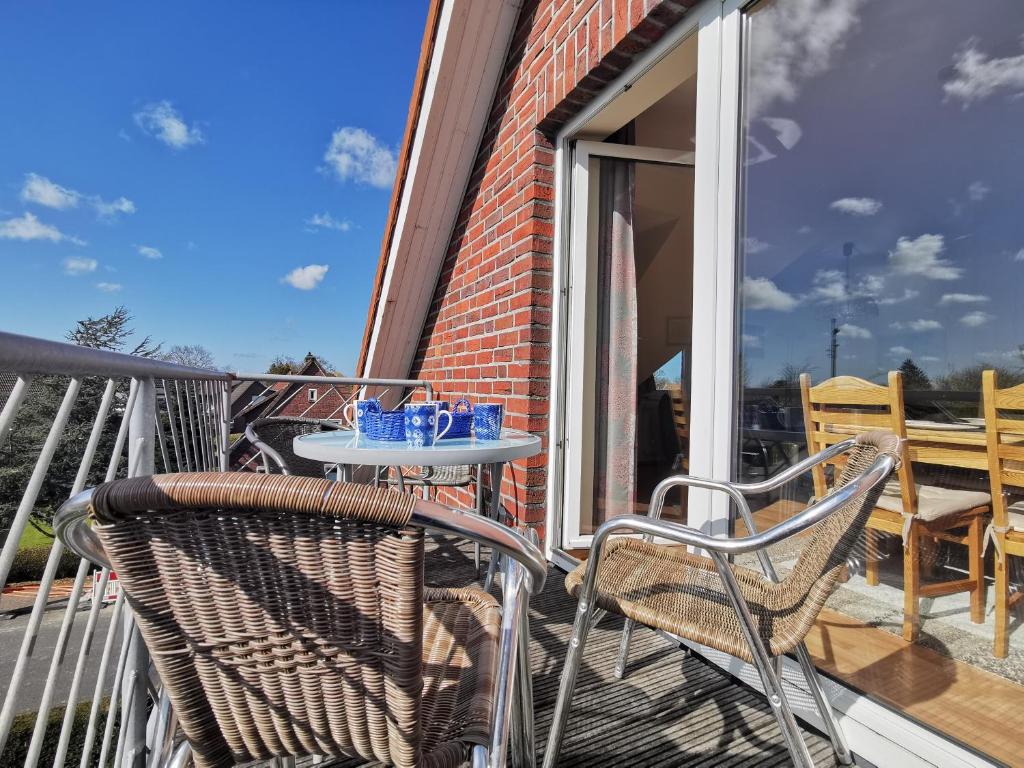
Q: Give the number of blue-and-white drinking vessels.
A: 4